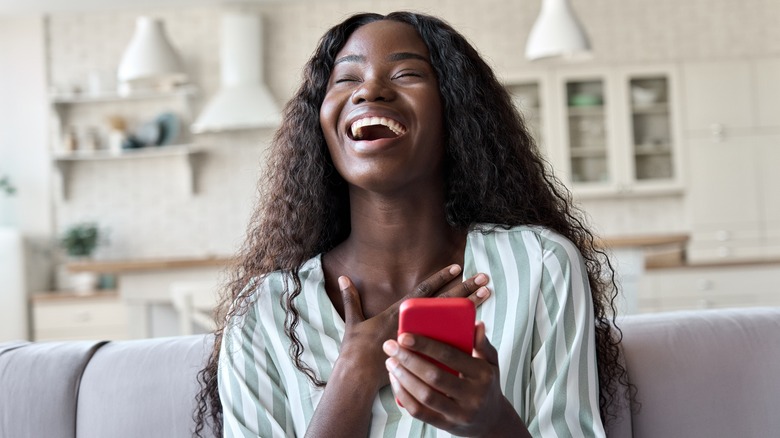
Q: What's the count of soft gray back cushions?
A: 3